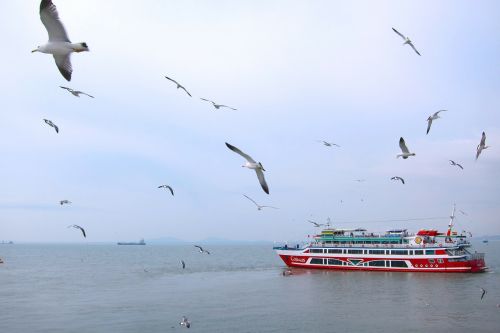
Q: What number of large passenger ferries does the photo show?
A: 1